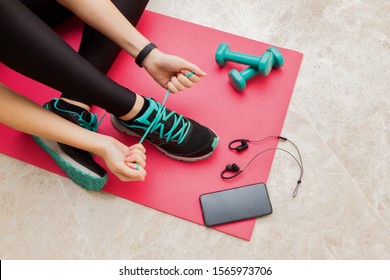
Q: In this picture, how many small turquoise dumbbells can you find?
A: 2